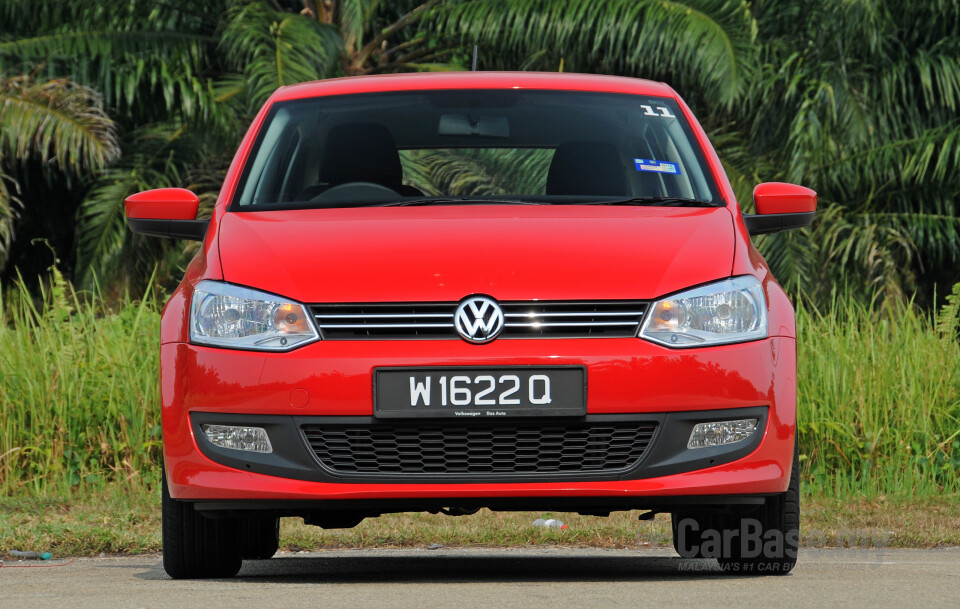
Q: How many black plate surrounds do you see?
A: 1